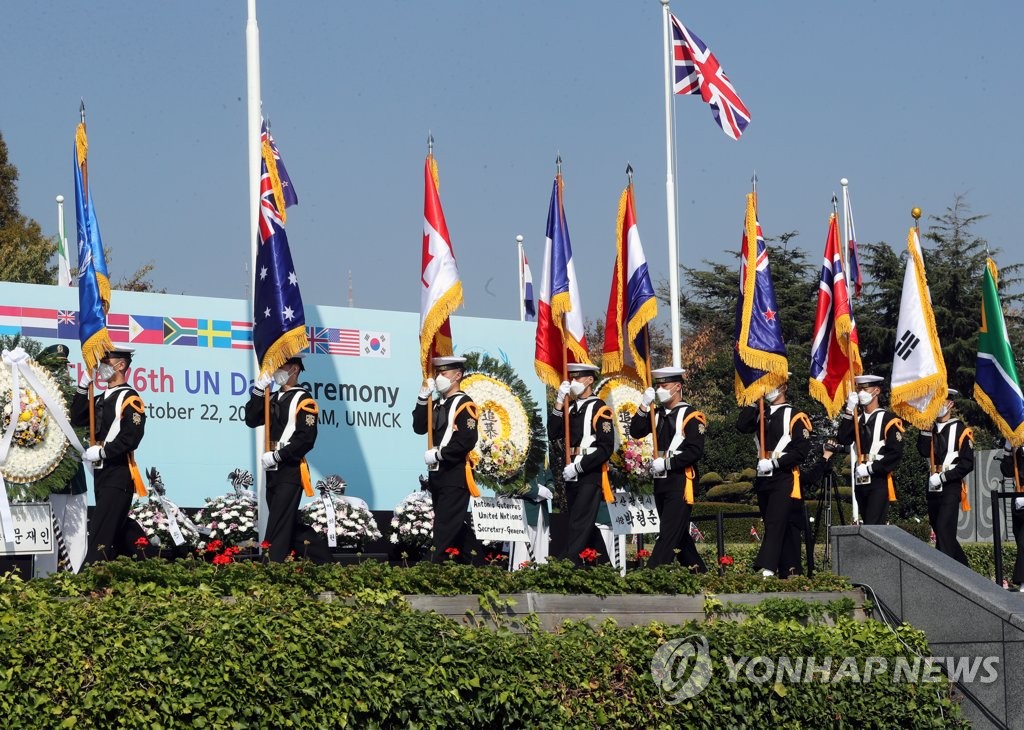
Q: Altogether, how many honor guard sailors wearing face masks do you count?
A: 8